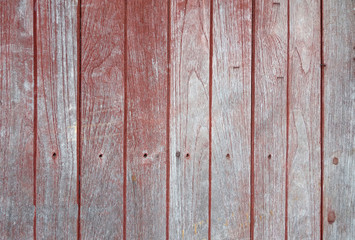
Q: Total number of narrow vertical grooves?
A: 8